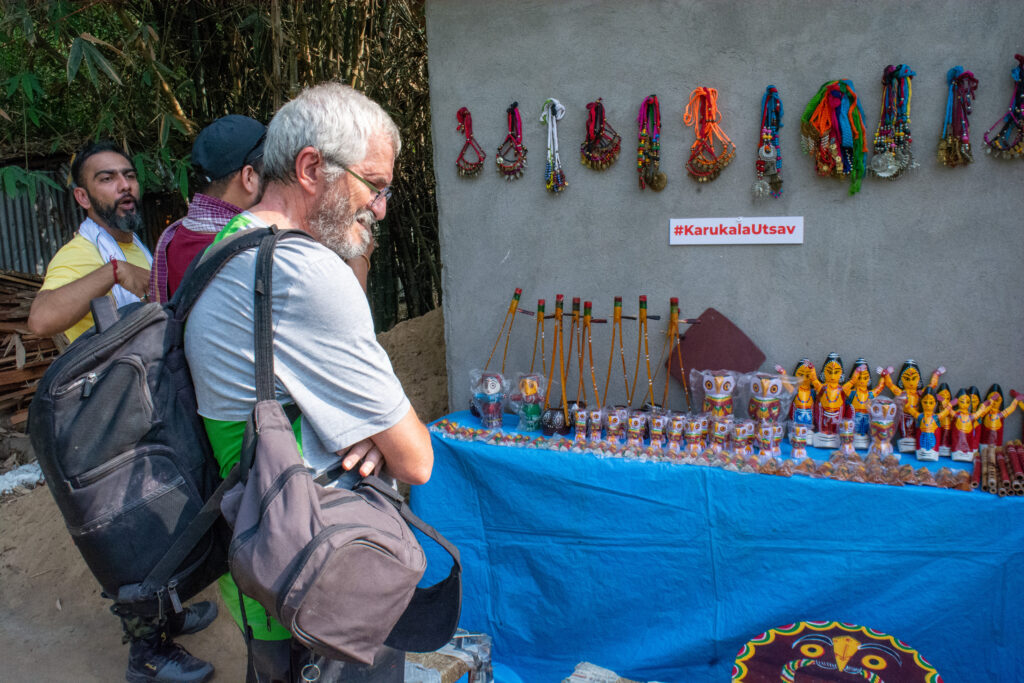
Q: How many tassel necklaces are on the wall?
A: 11